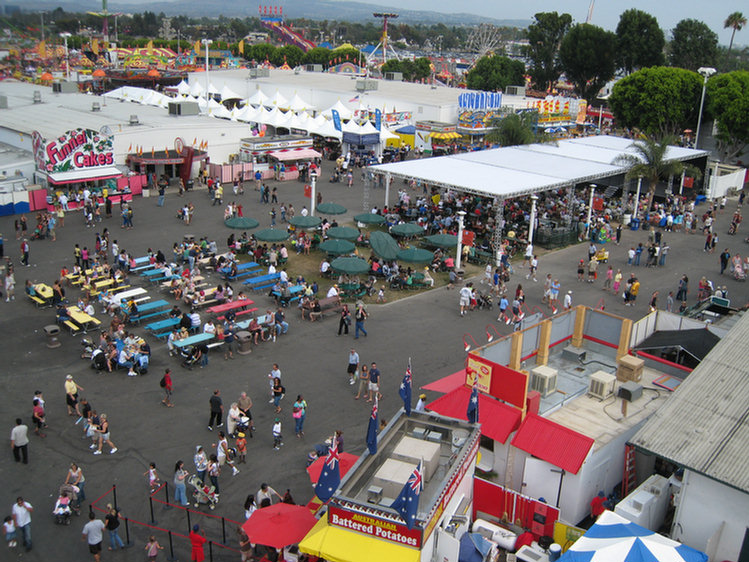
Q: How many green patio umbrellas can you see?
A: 12